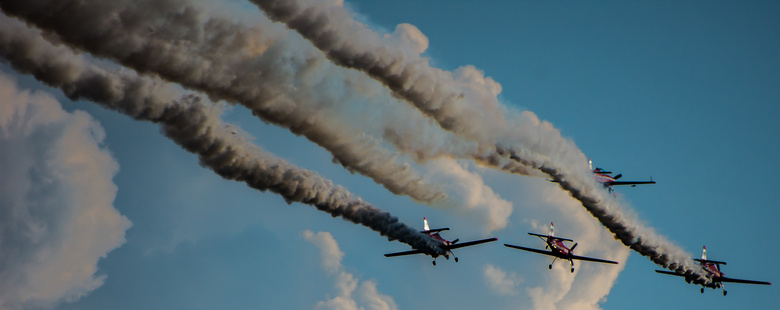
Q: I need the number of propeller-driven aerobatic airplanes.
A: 4